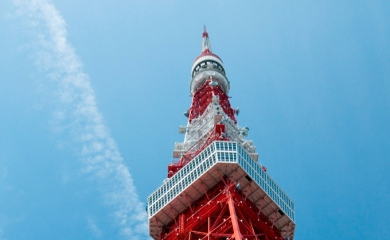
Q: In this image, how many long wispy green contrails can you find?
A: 0